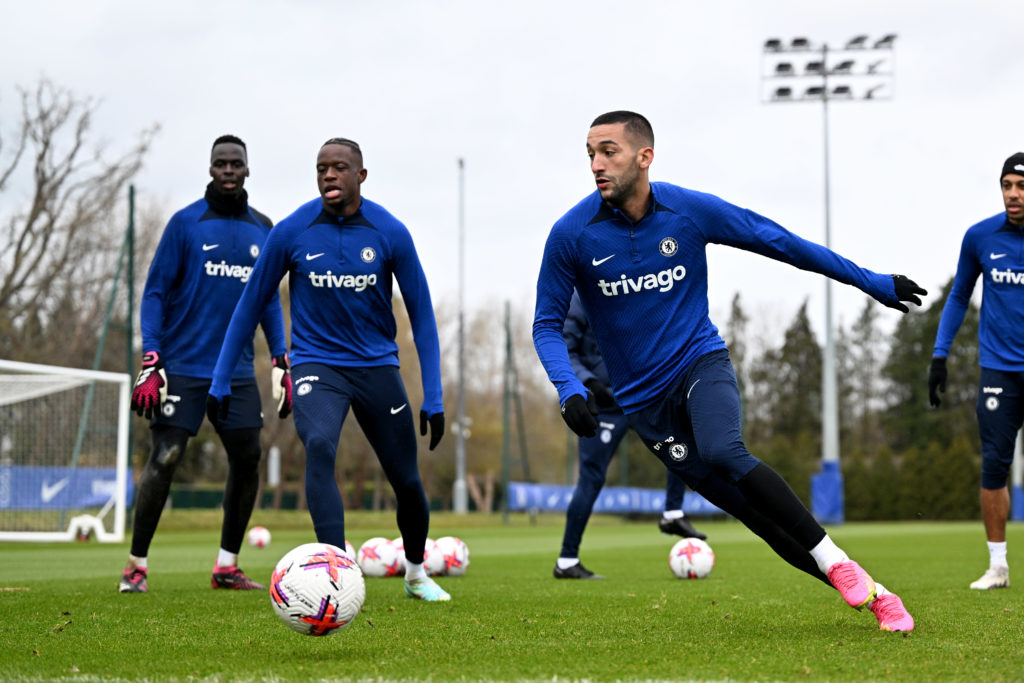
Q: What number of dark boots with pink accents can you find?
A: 2